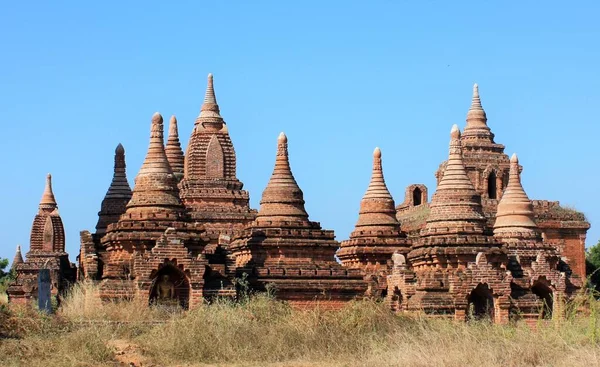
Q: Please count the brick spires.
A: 11